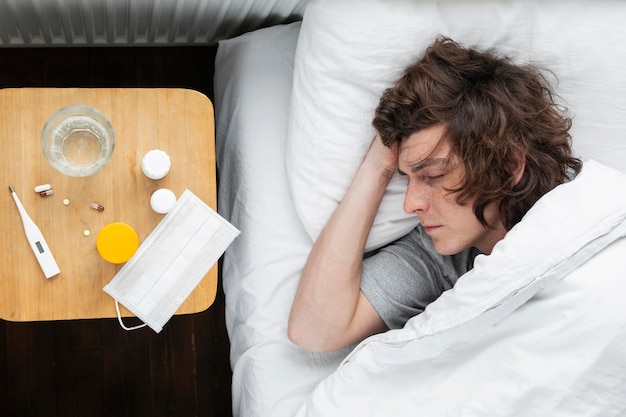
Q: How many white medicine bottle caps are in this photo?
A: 2